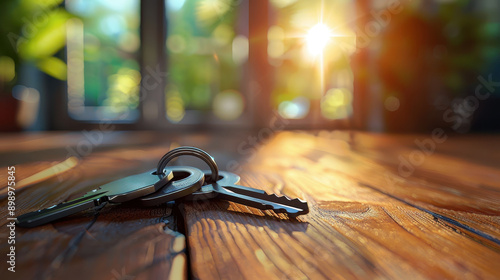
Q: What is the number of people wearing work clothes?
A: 0